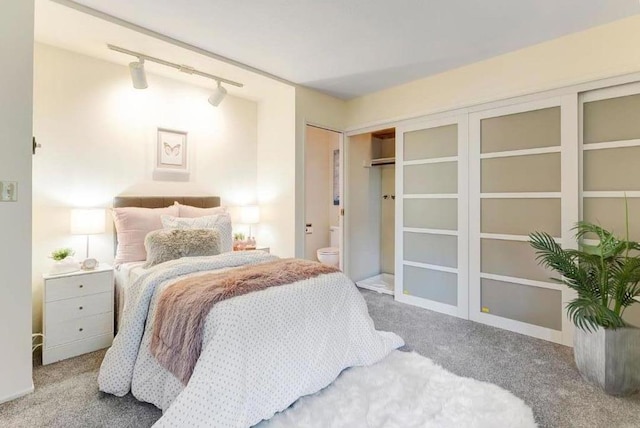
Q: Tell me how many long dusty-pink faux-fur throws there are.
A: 1